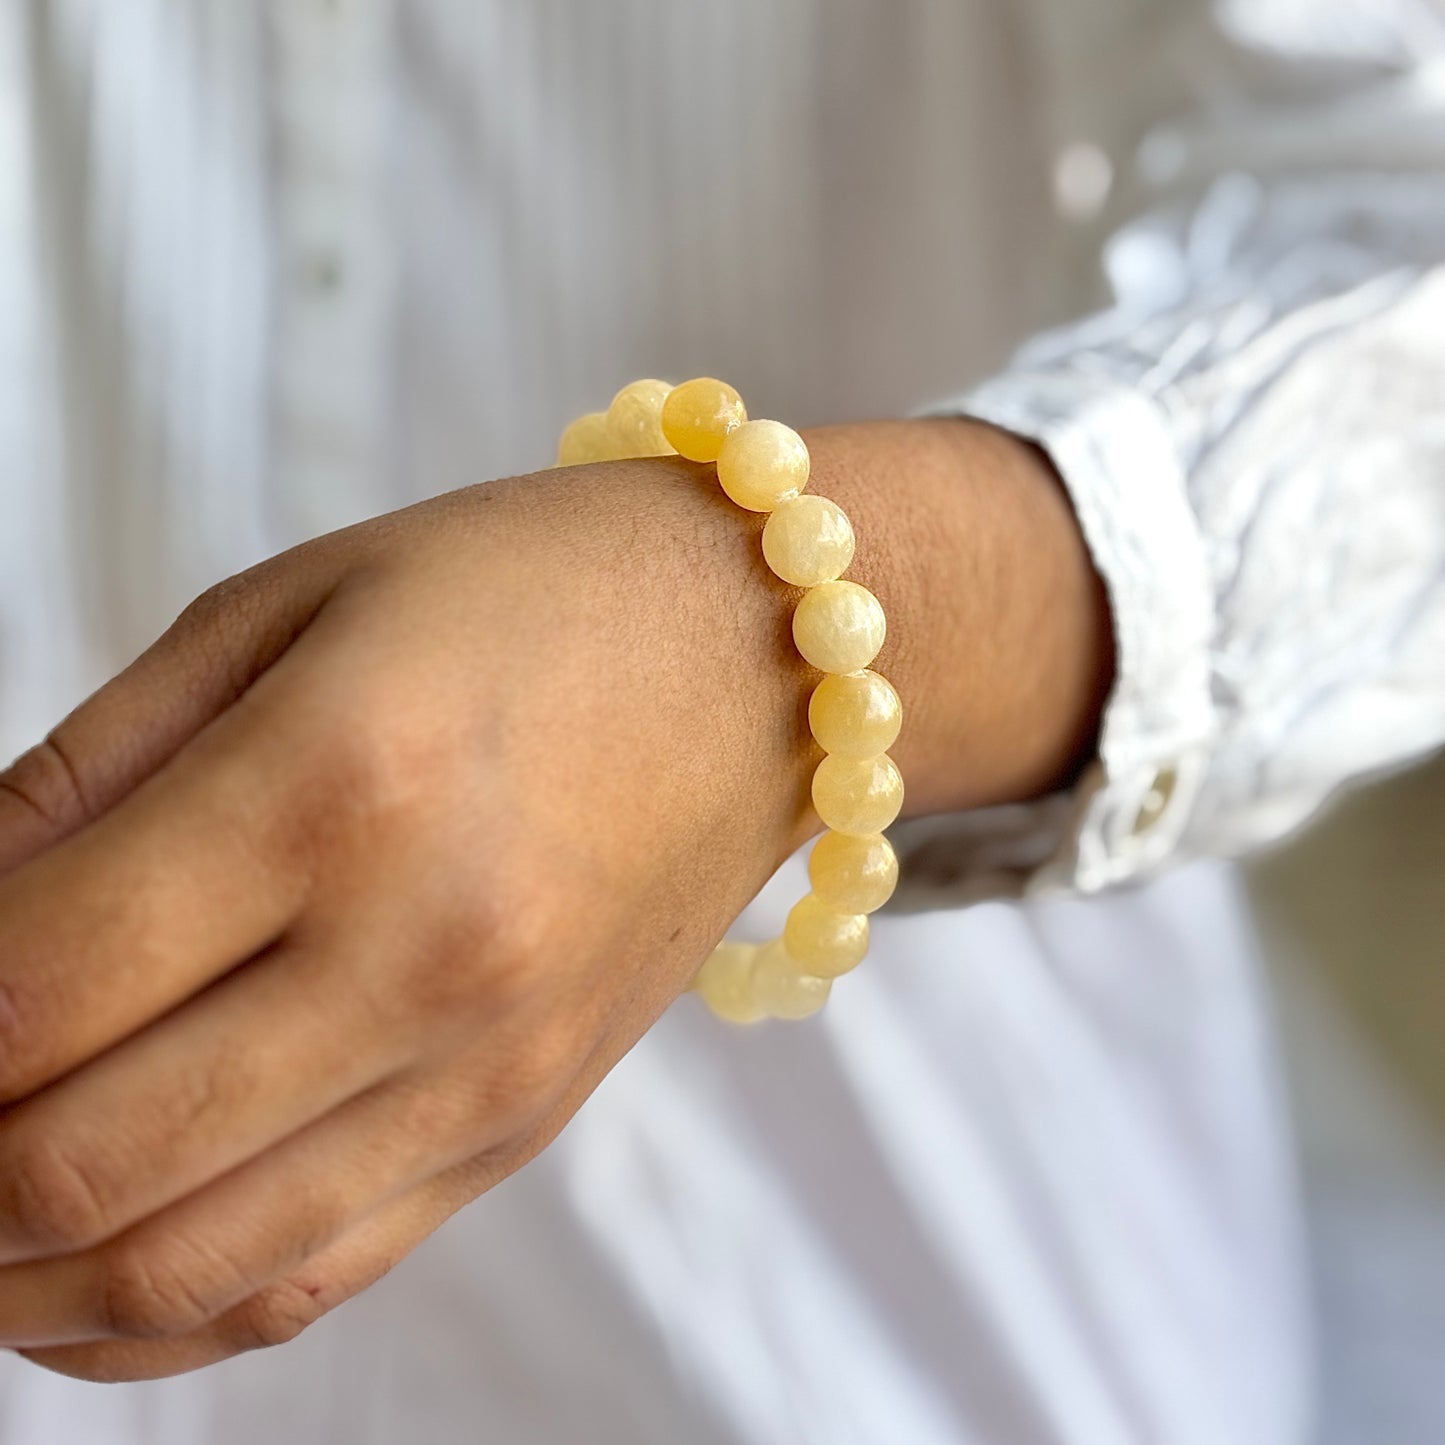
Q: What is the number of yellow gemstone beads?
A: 12